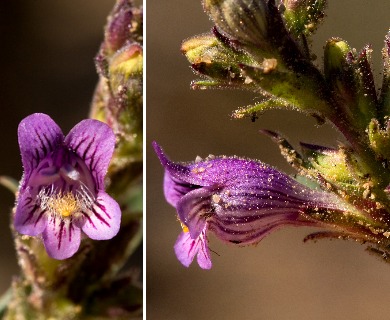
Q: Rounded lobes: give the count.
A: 5